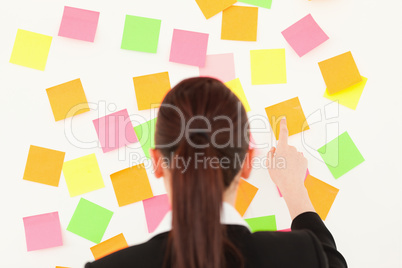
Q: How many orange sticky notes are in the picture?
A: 11